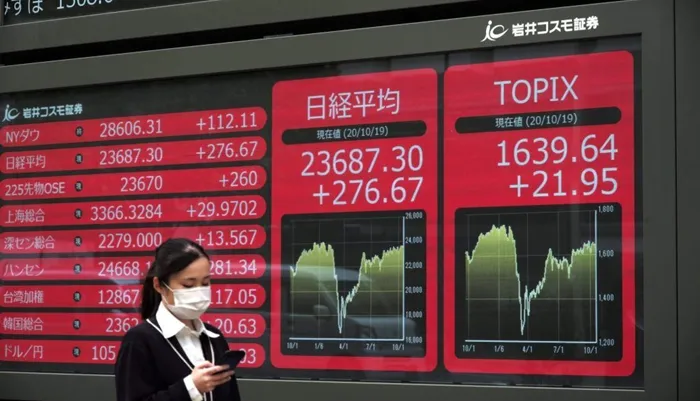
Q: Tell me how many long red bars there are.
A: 9